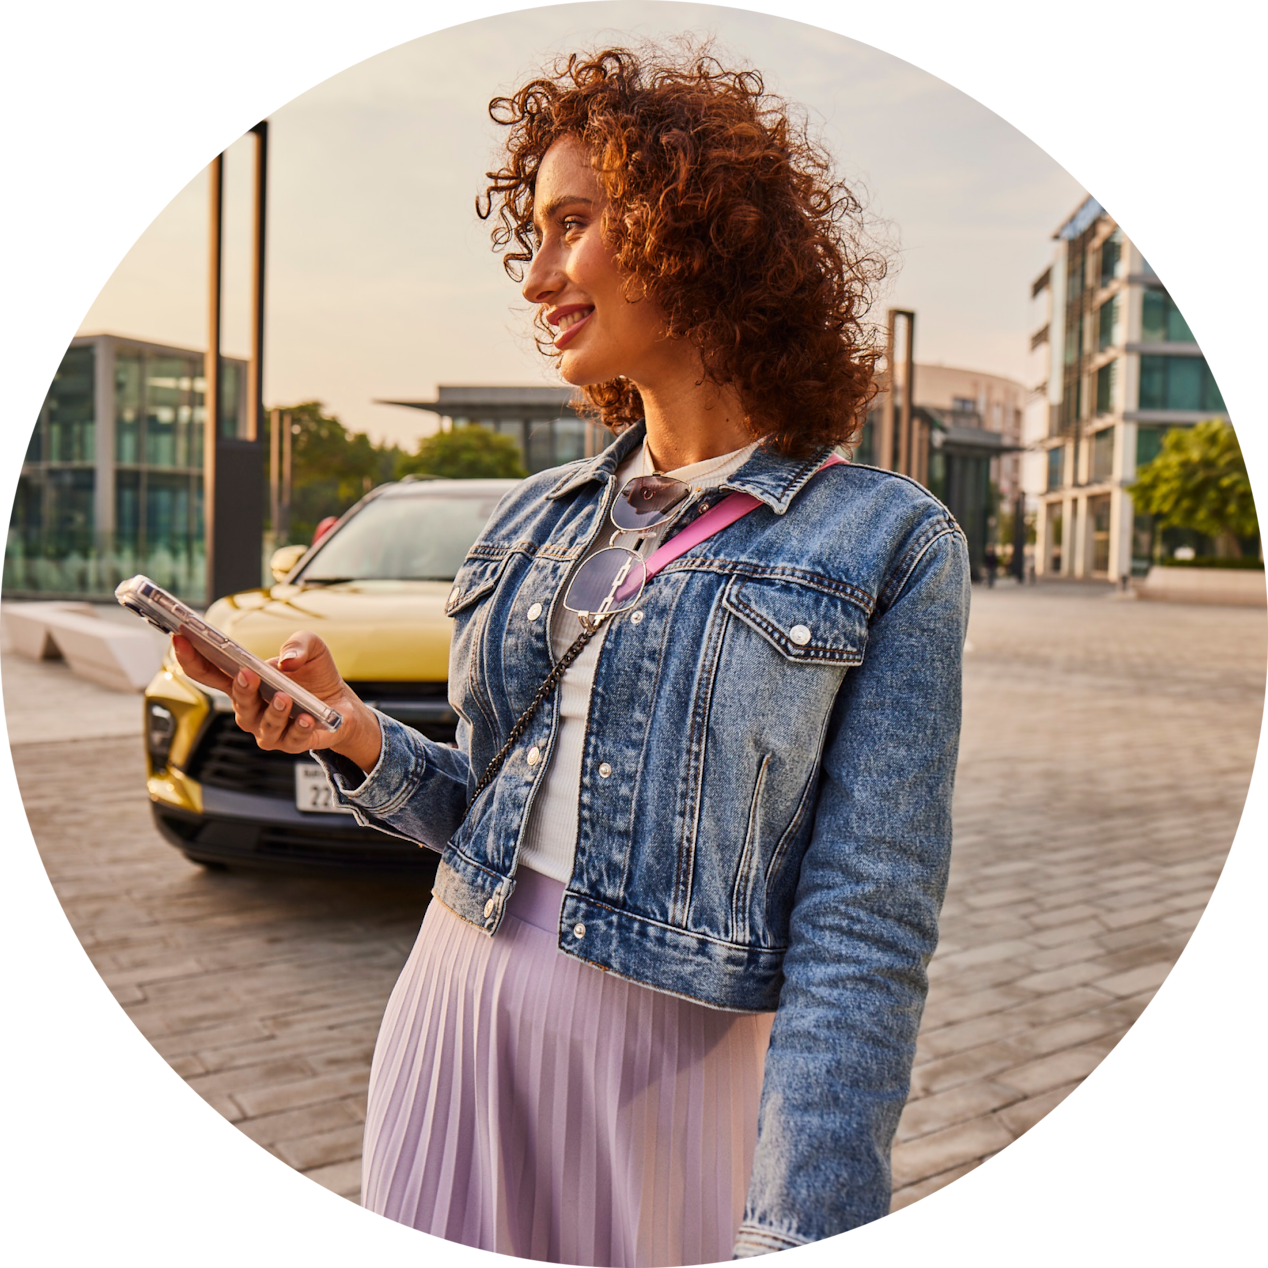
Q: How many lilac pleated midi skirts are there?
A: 1